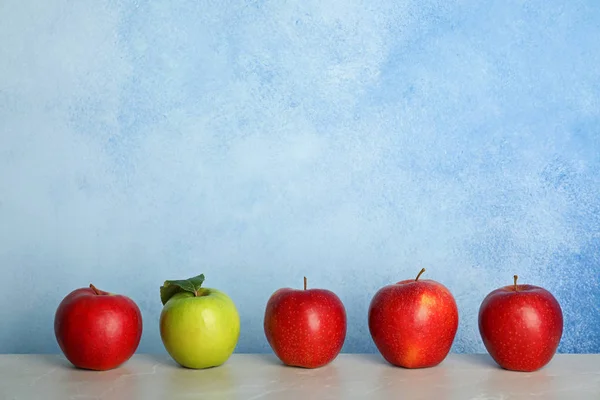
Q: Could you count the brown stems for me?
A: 4